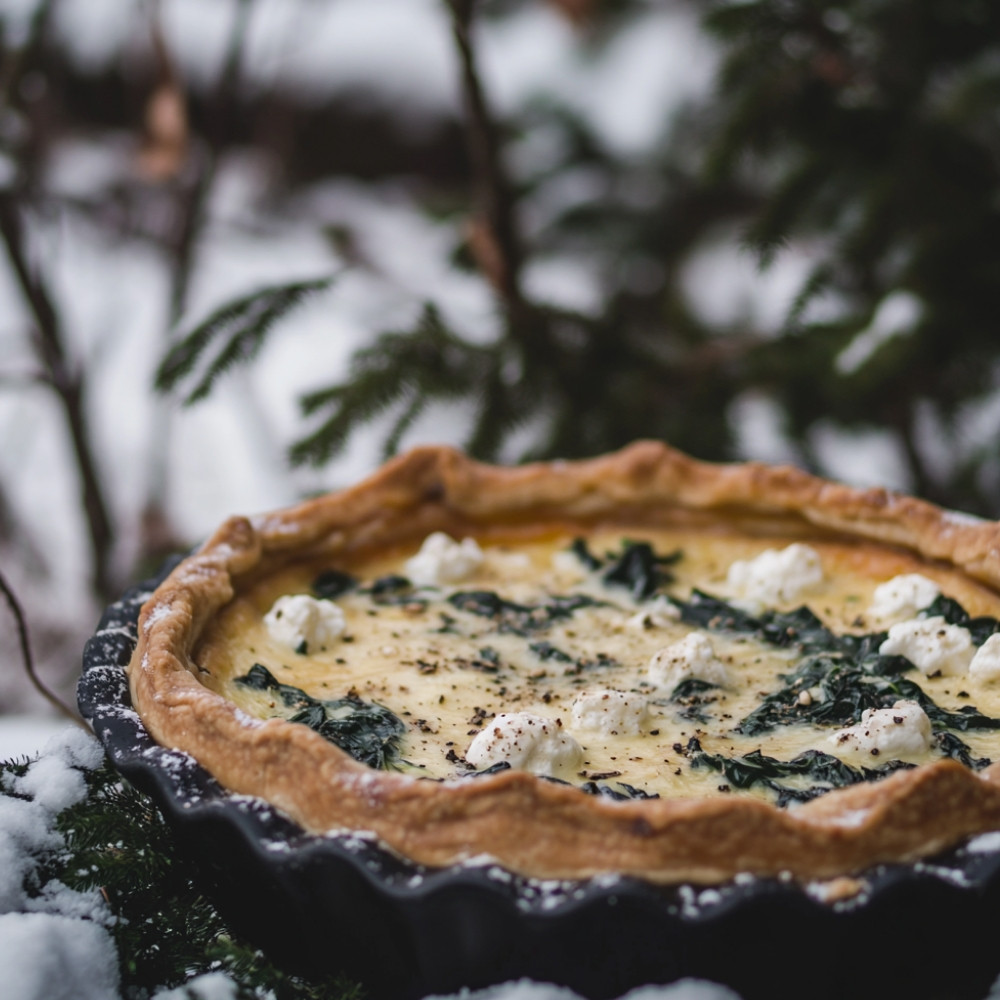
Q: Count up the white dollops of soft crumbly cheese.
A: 10